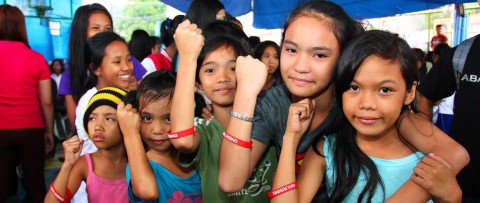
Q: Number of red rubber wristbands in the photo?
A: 4